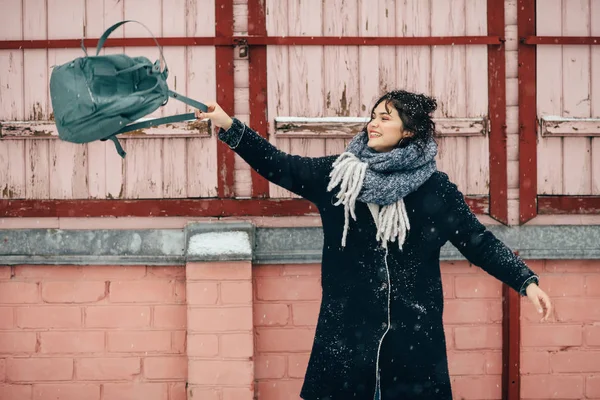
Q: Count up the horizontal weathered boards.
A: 3